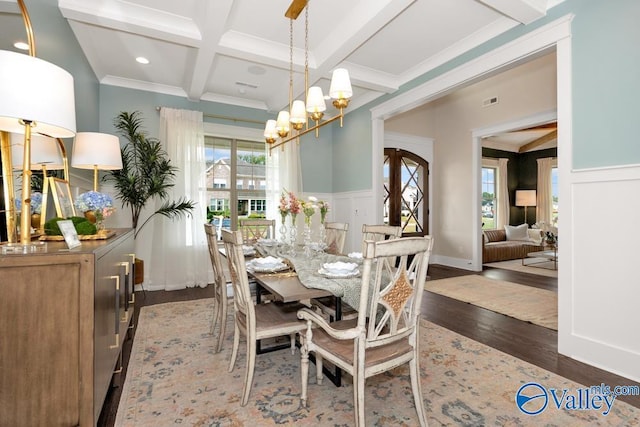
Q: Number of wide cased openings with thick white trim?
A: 2